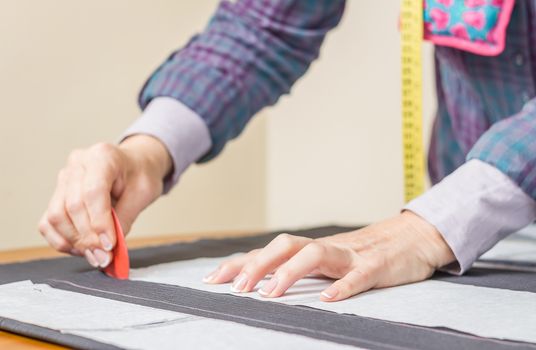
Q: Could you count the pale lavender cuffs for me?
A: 2